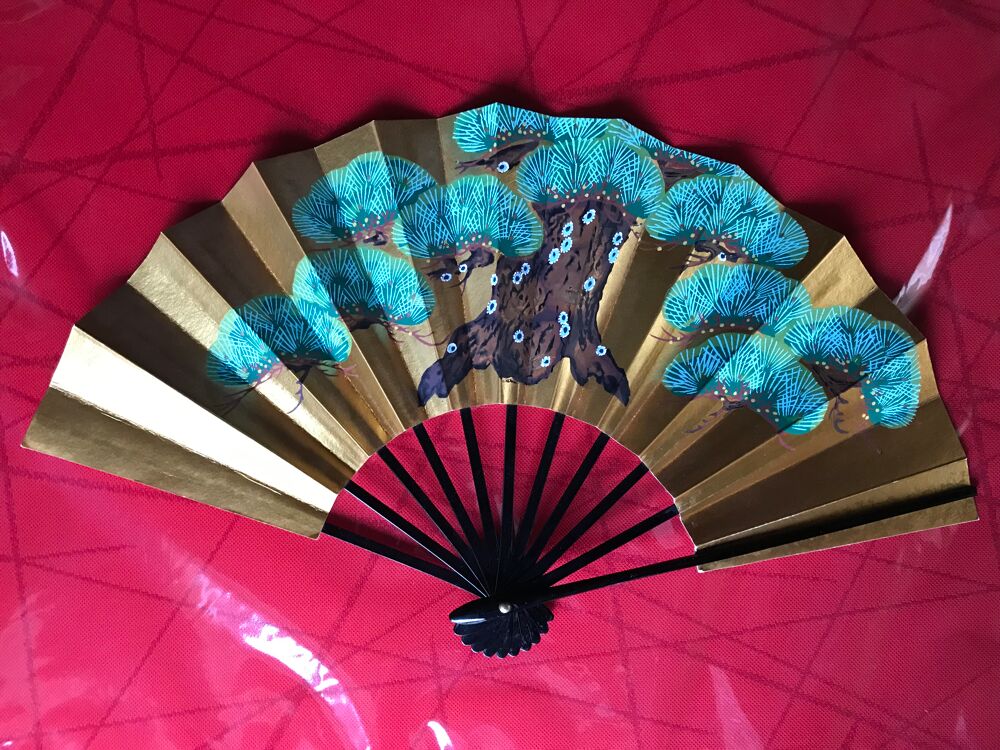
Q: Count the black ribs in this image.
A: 11